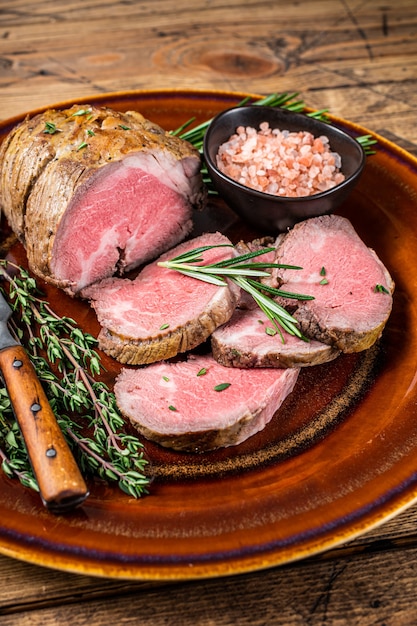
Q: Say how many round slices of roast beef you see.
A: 4